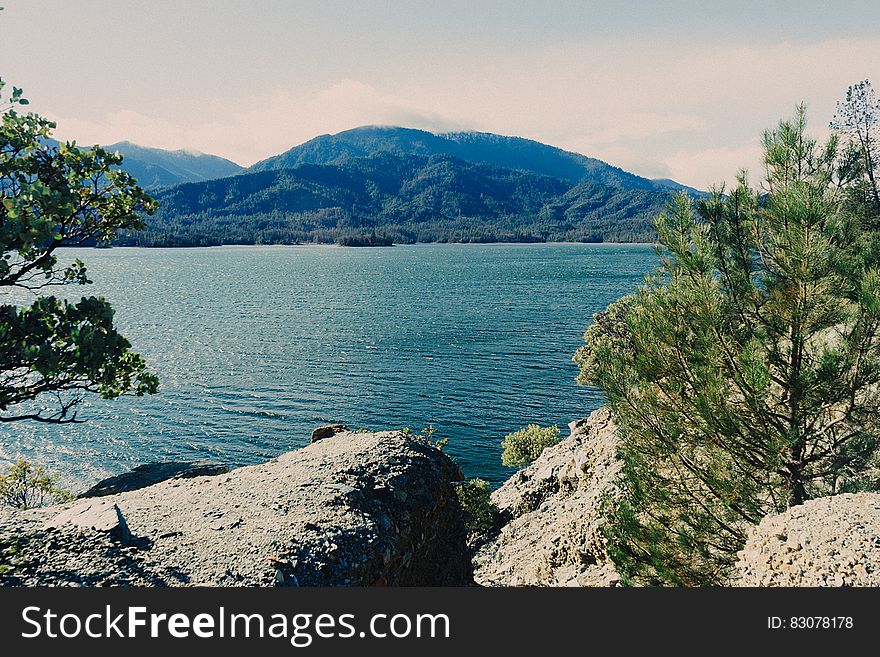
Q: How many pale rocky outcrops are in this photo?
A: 3